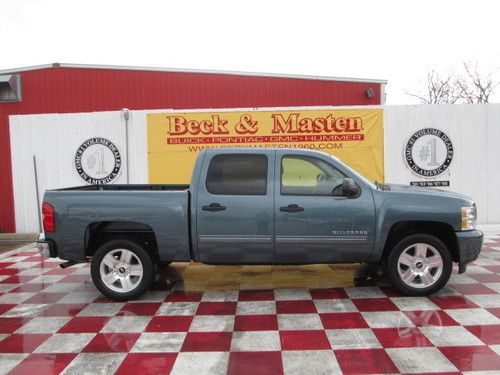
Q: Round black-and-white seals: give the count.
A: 2